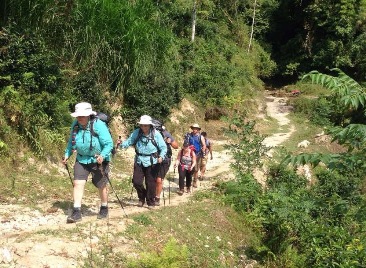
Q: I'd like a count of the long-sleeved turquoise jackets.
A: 2